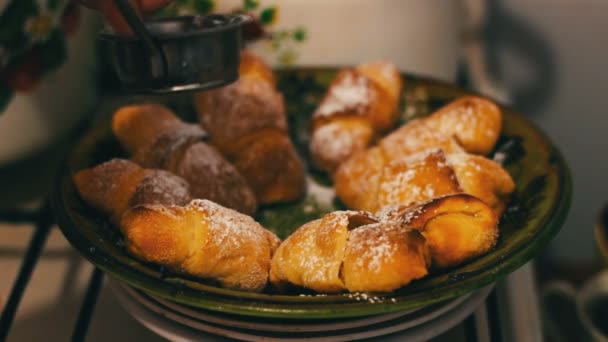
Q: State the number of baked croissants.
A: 9